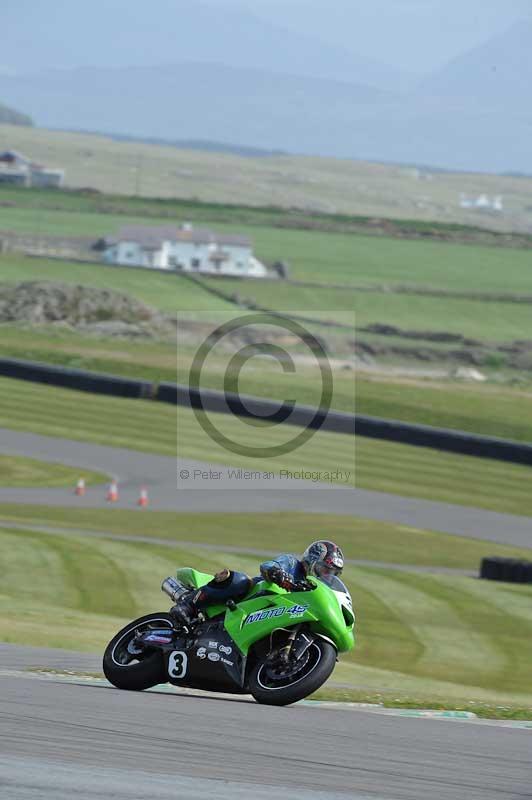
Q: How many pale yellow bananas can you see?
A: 0